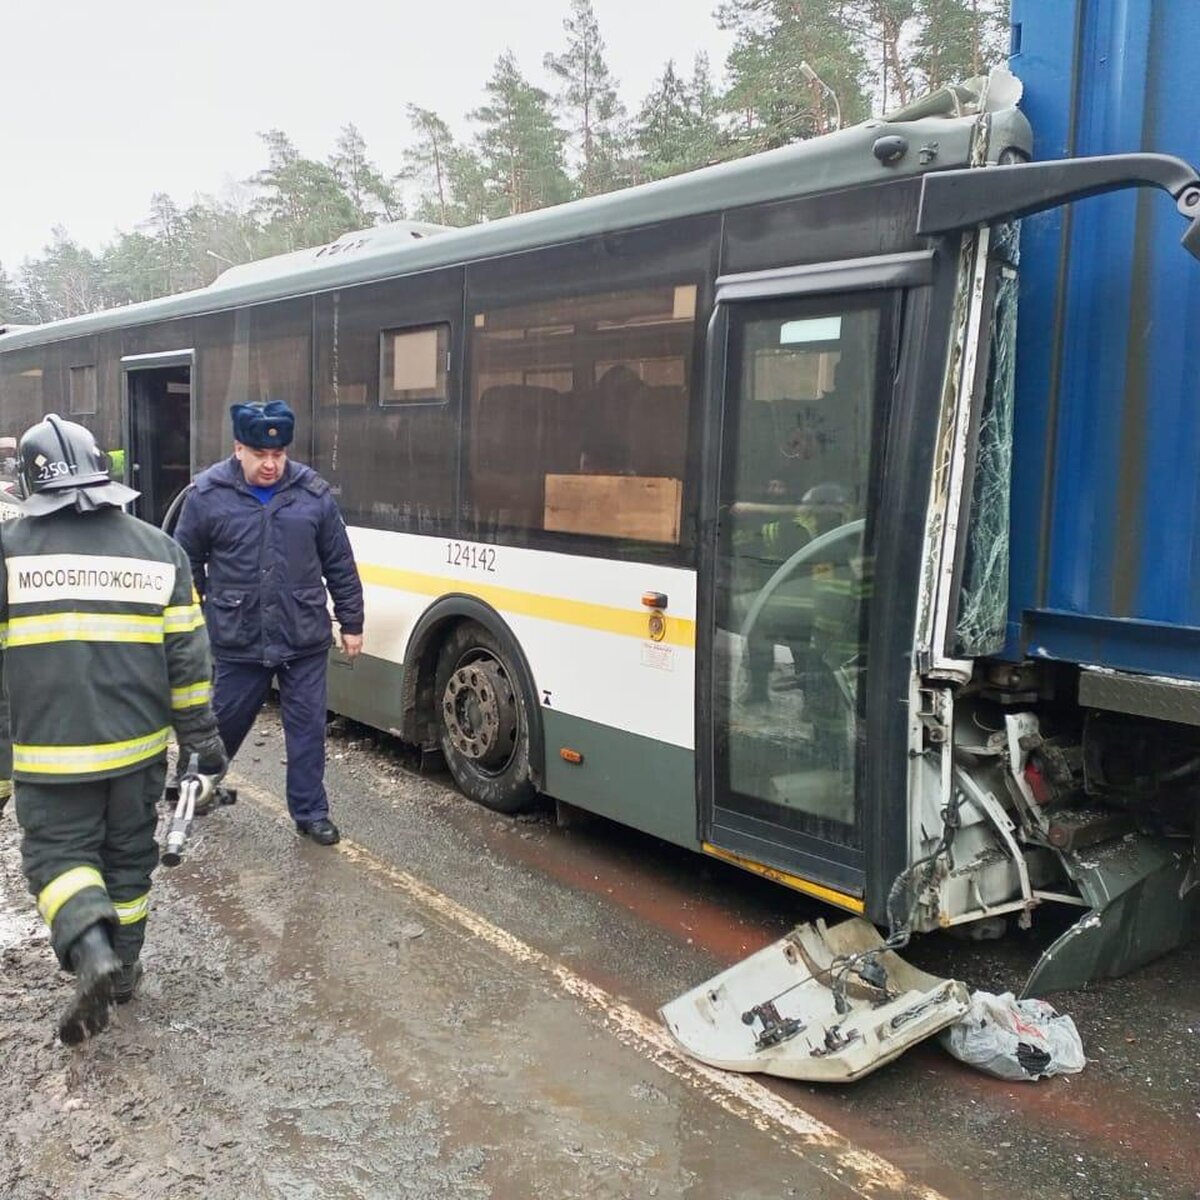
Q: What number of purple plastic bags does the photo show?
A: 0